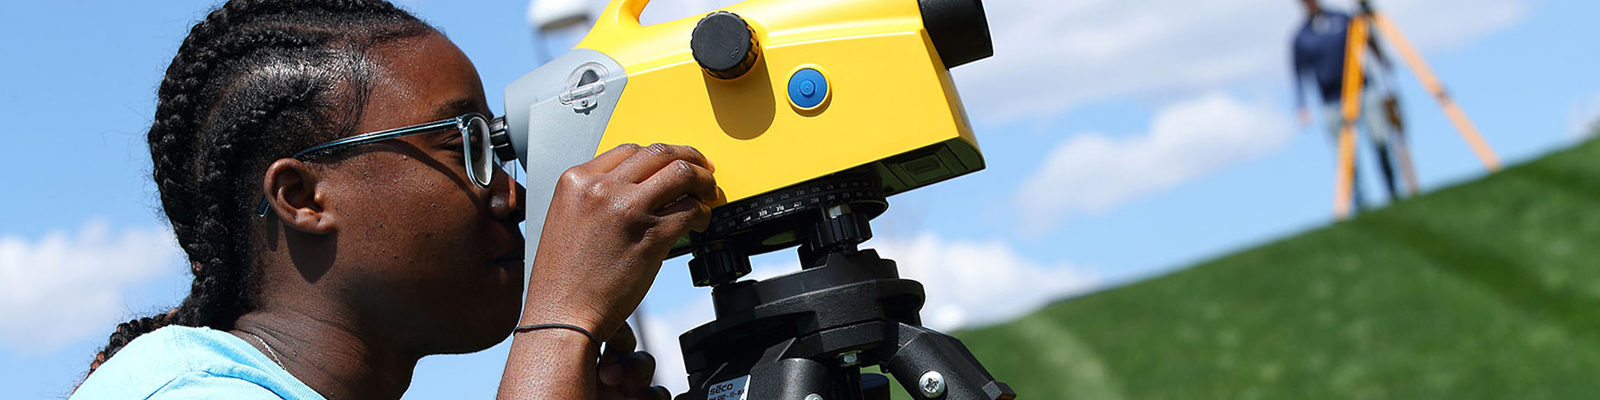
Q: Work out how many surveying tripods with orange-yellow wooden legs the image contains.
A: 1